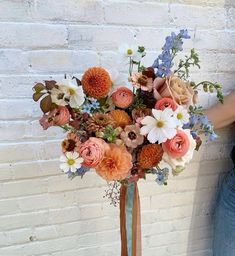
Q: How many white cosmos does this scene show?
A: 5